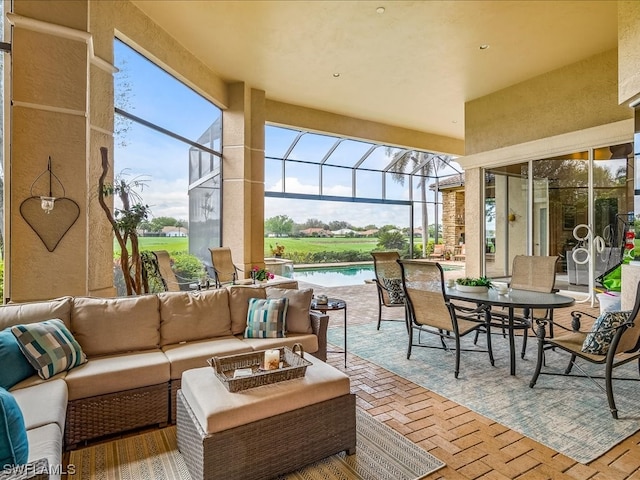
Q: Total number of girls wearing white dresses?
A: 0